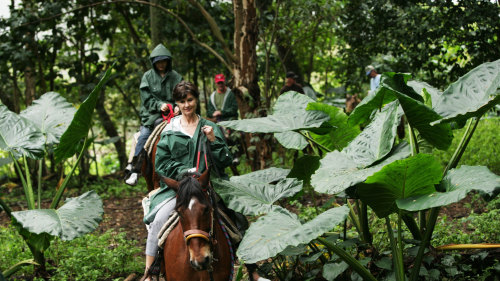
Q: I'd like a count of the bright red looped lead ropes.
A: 1